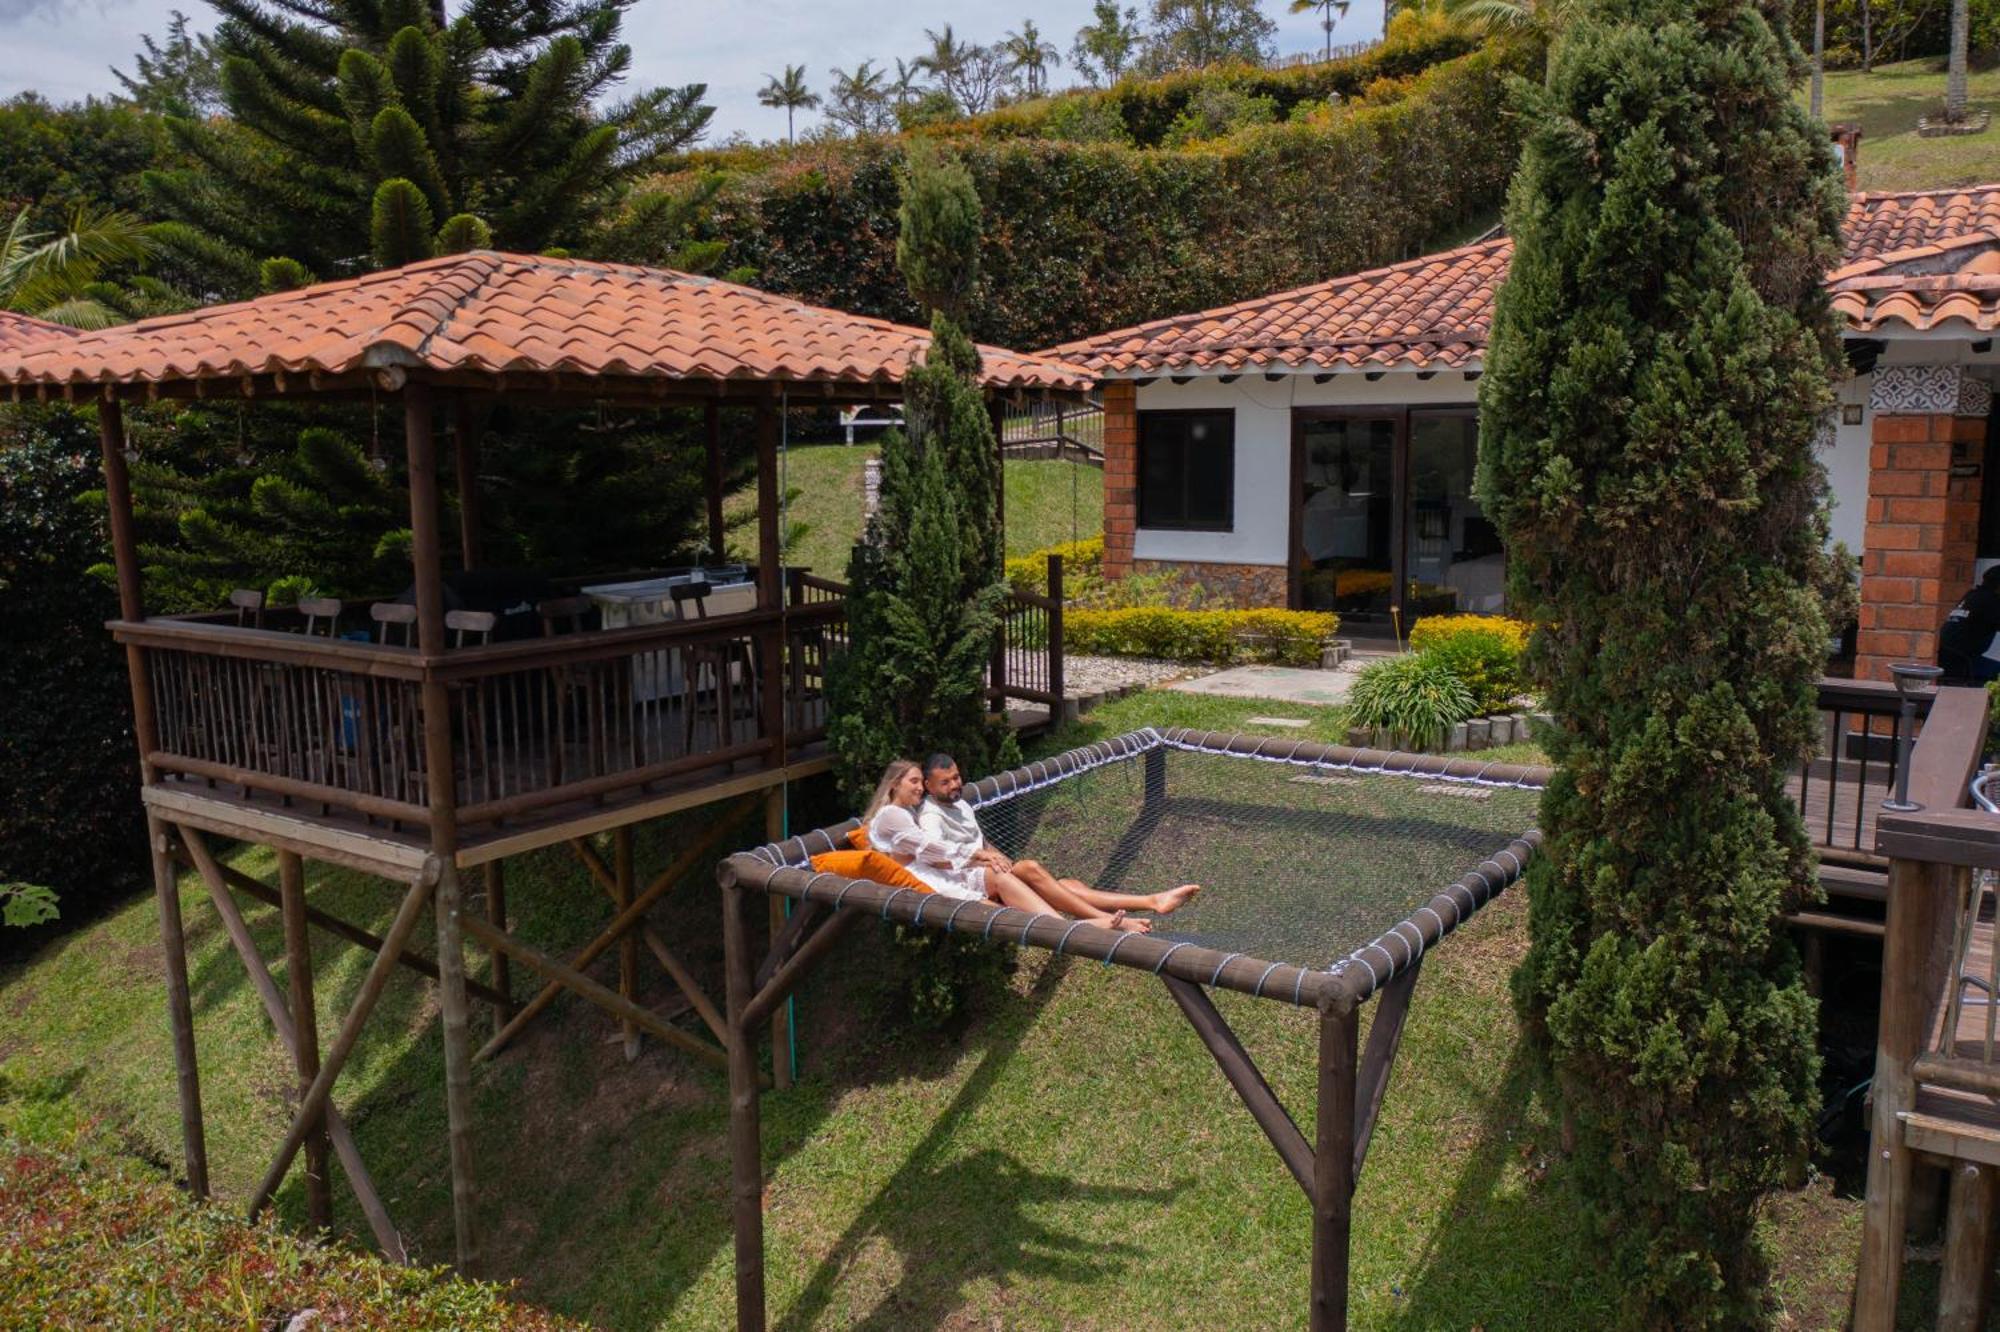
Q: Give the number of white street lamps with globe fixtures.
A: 0